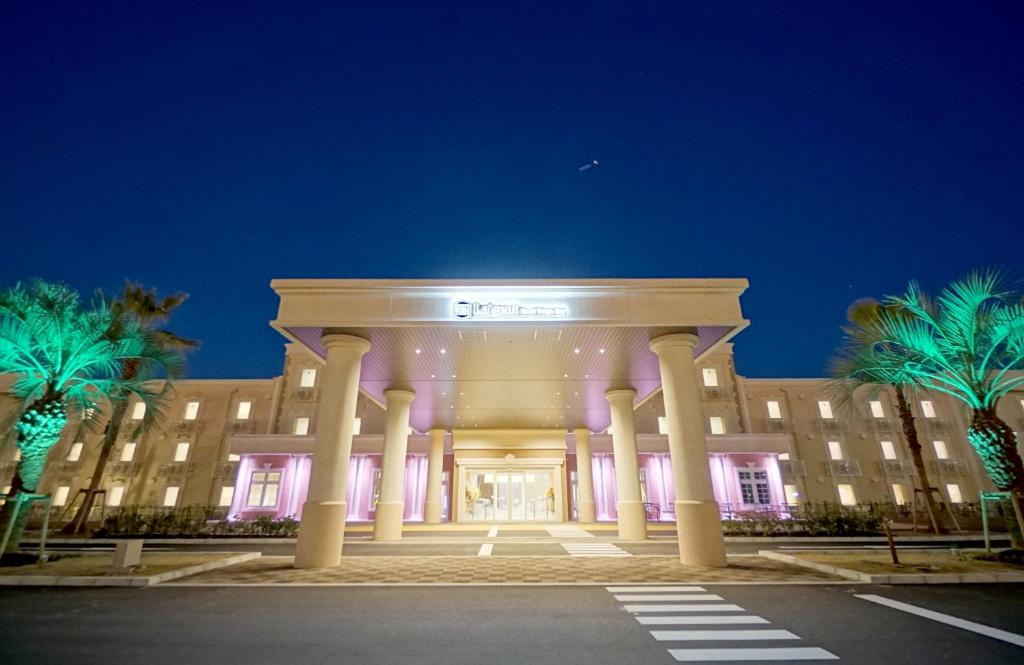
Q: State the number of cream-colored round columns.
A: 6